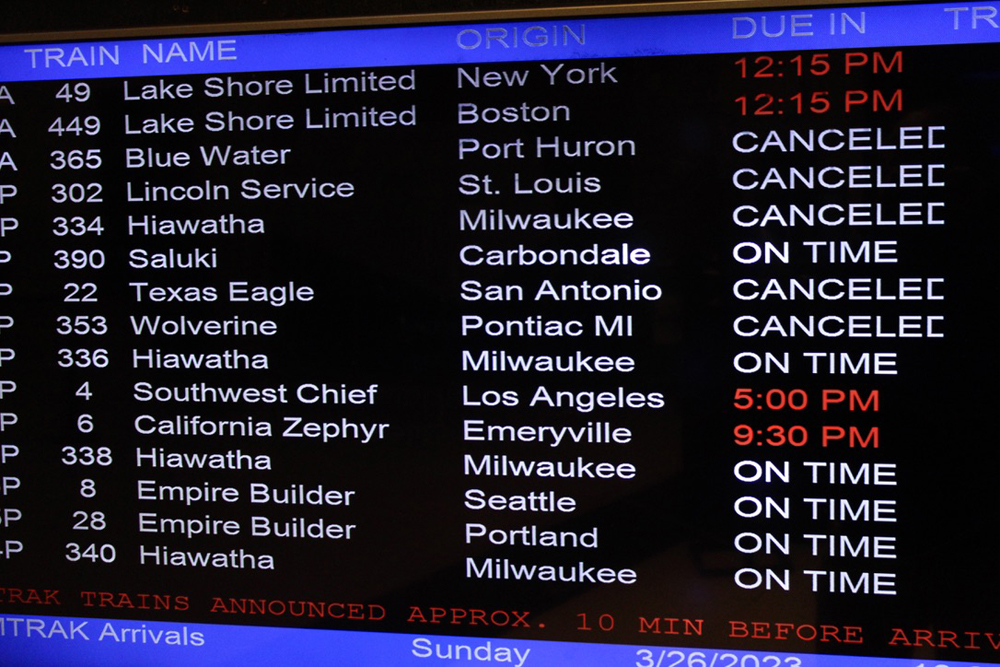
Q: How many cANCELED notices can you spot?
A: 5